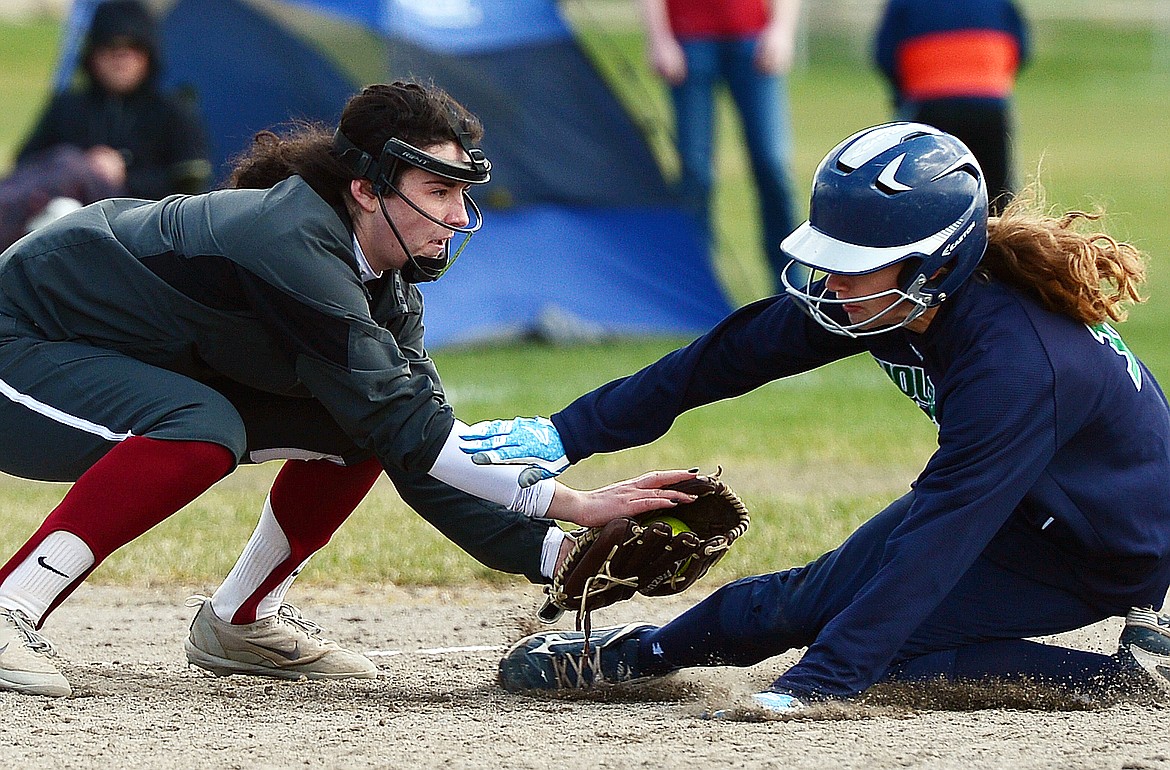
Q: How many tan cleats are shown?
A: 2